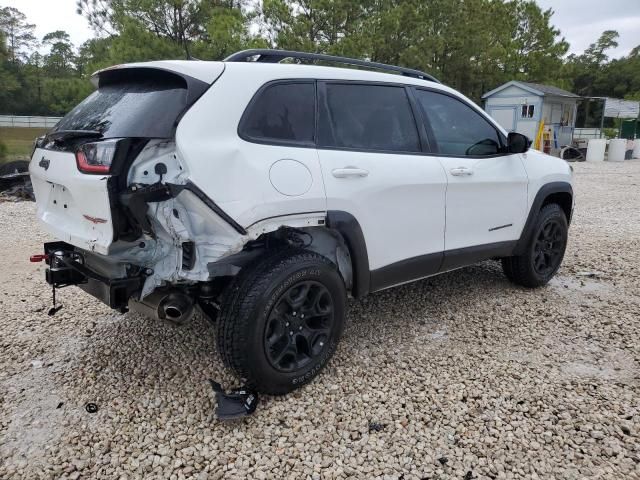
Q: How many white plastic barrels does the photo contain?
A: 3